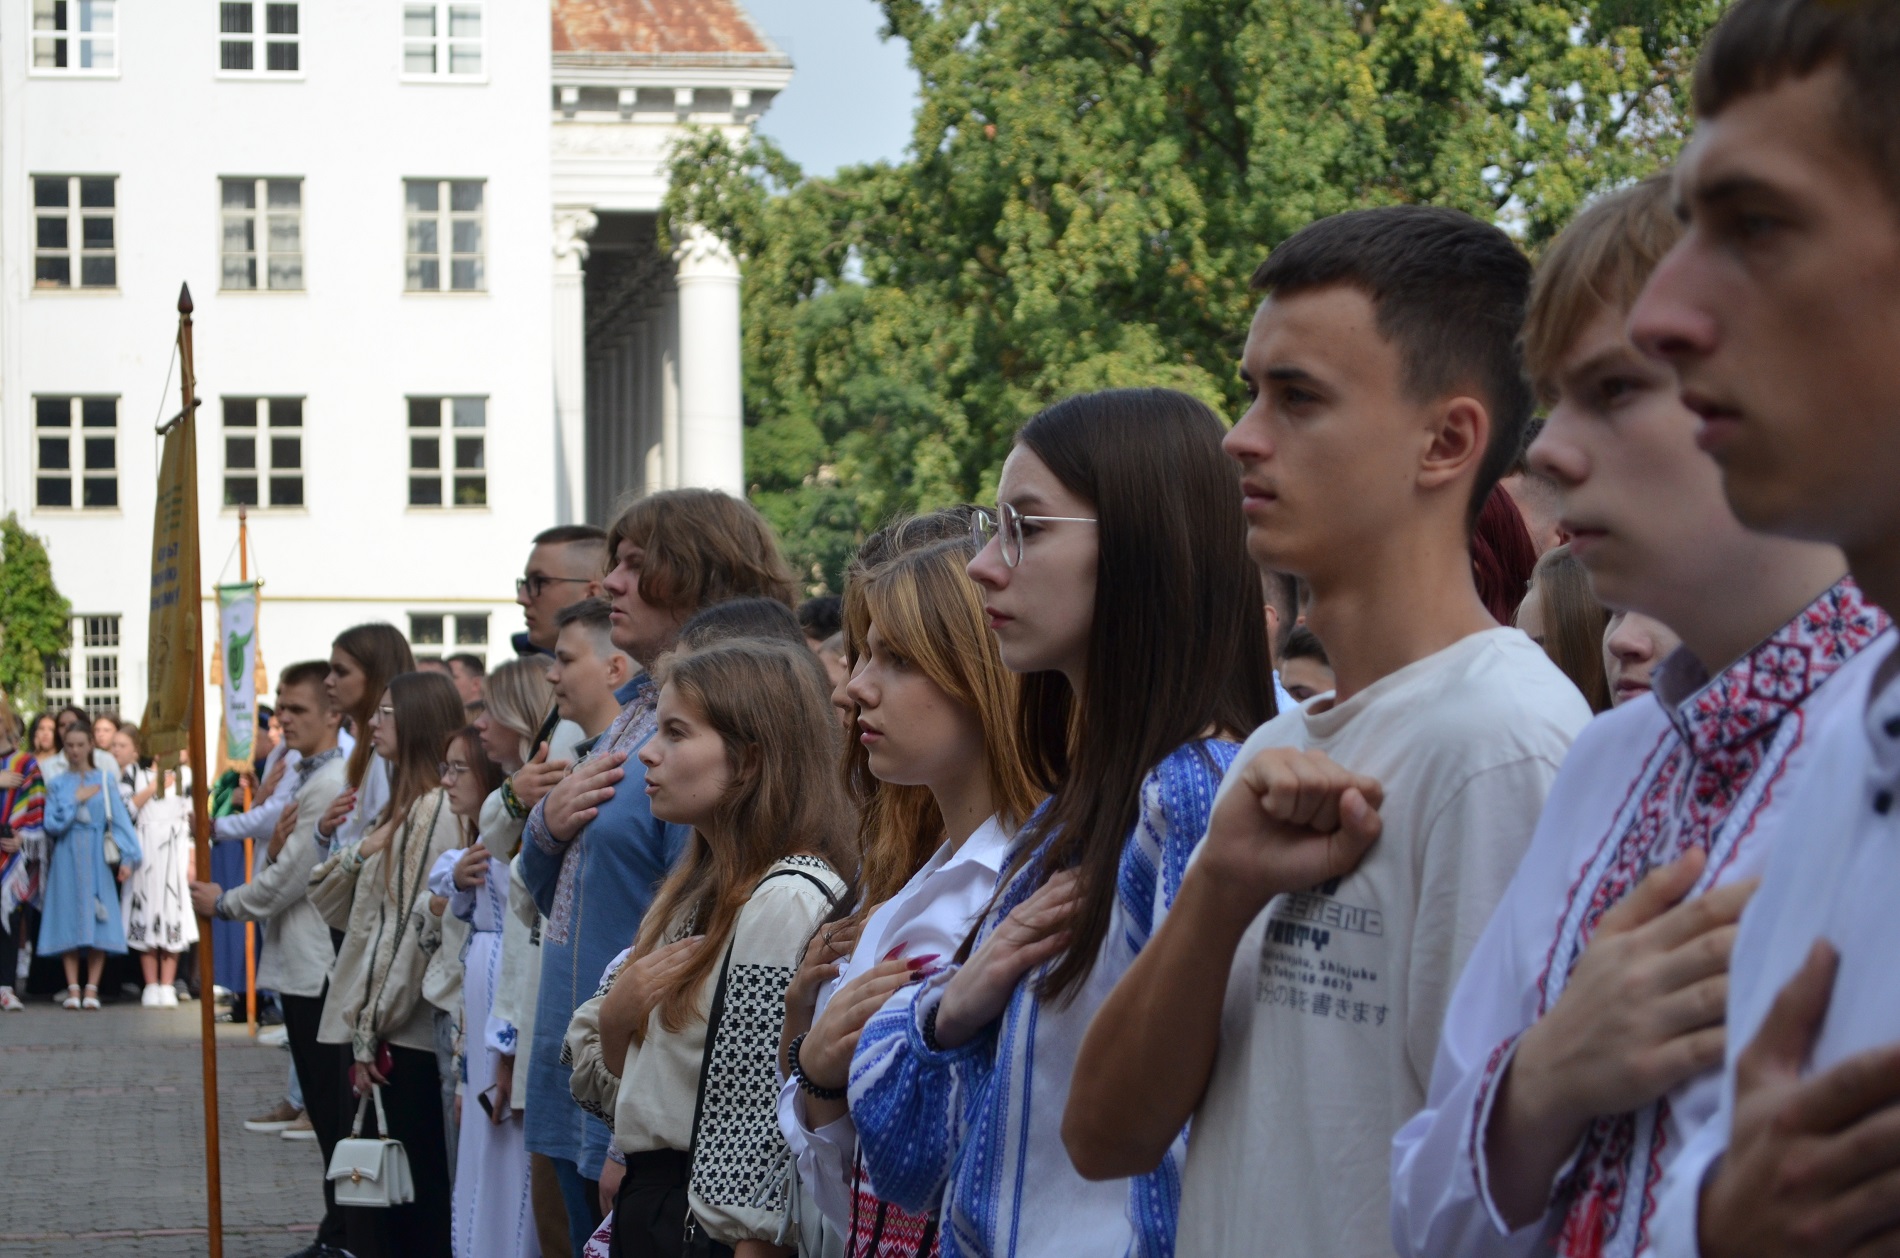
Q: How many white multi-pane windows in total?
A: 11